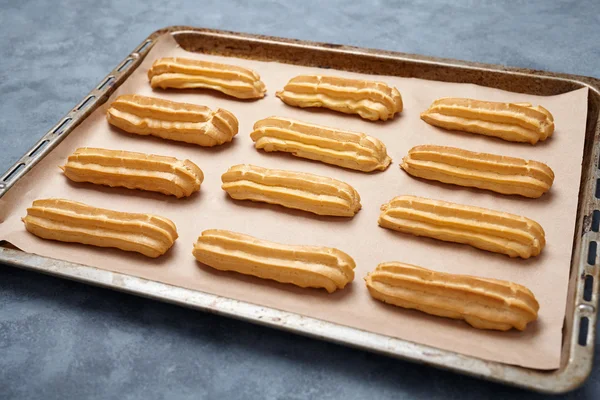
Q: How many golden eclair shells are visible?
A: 12